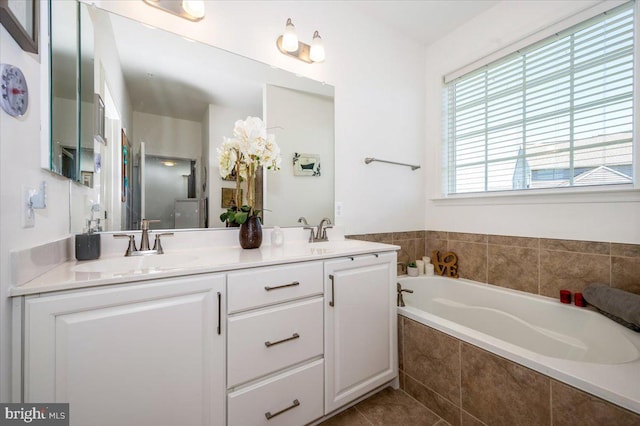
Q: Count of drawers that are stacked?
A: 3